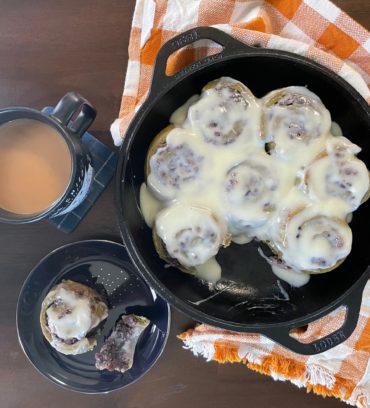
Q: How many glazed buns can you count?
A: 8